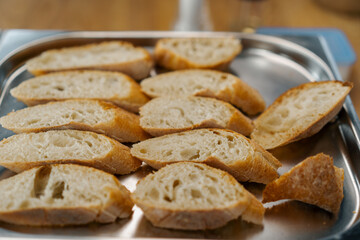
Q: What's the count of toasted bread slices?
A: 12